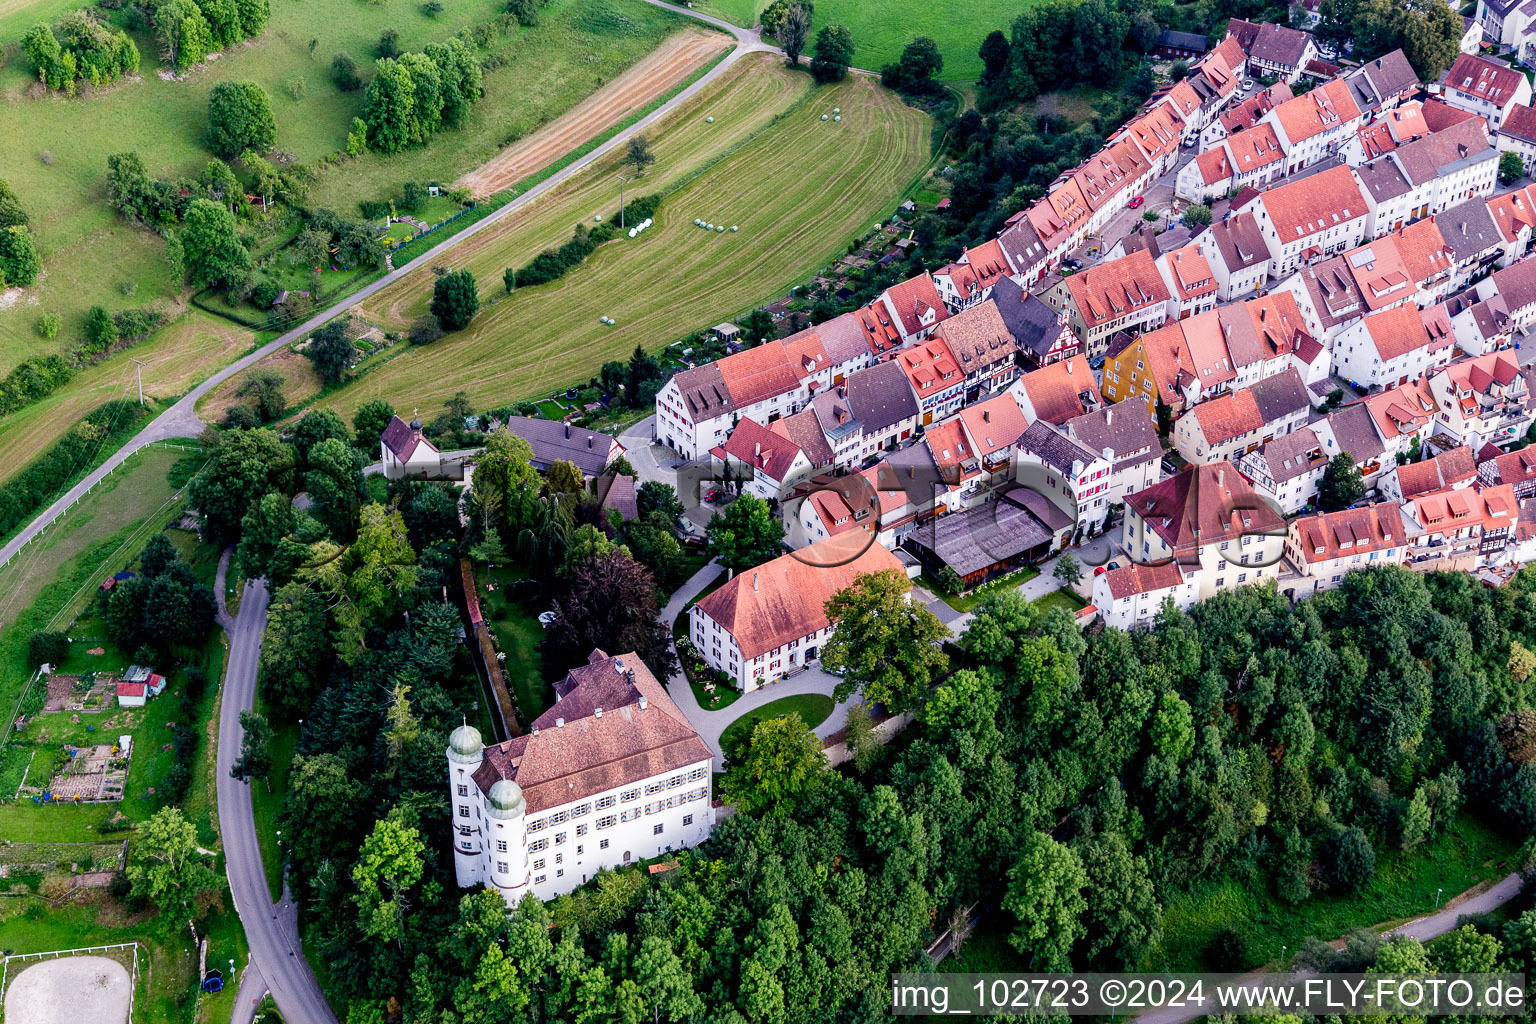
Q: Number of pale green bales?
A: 12